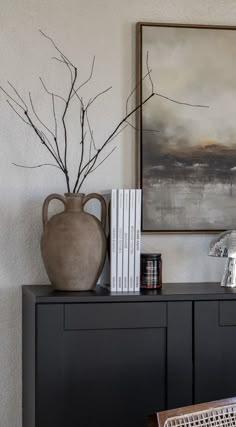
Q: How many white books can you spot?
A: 5